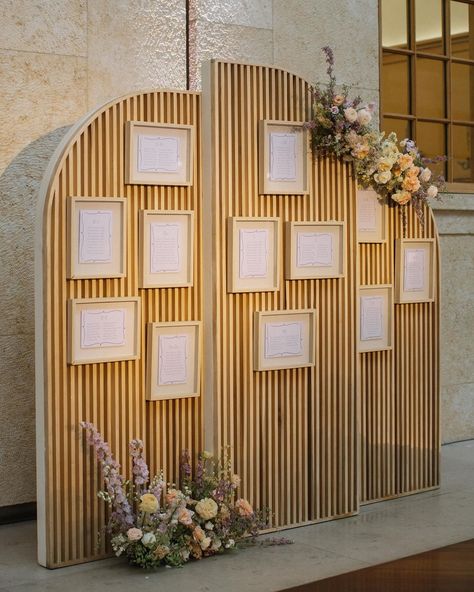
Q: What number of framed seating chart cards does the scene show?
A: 12